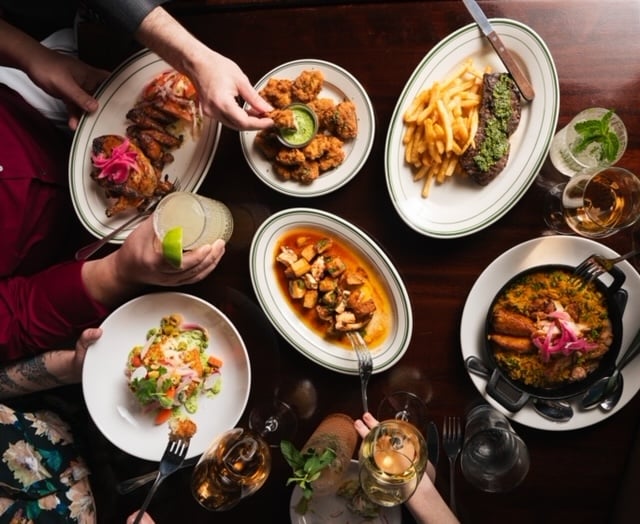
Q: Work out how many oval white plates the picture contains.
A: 3